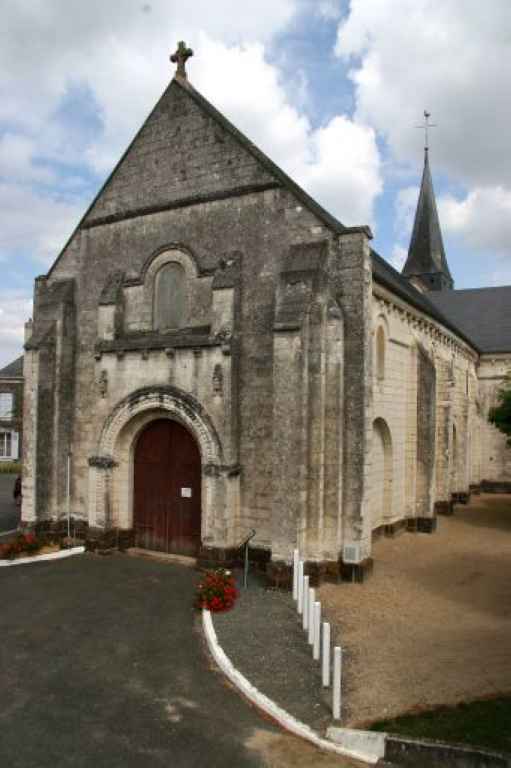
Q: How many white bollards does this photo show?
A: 7